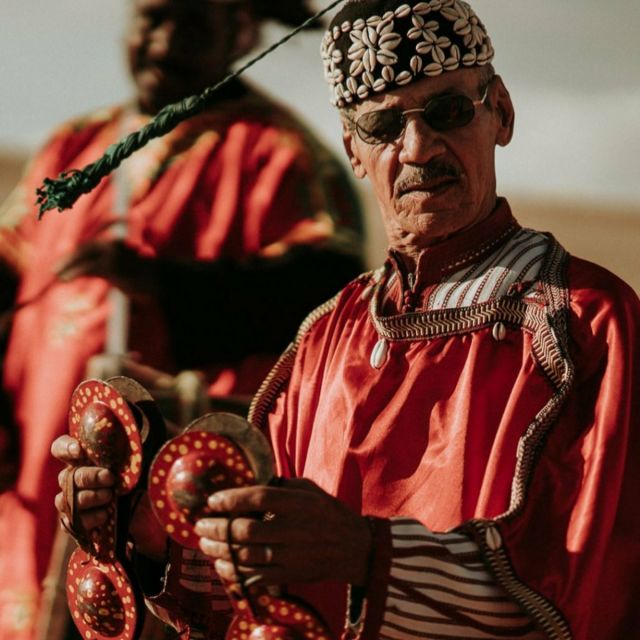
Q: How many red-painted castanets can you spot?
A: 4